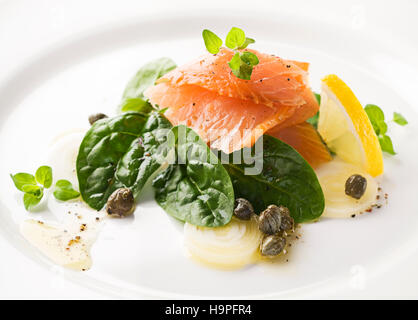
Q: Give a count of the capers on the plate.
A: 7